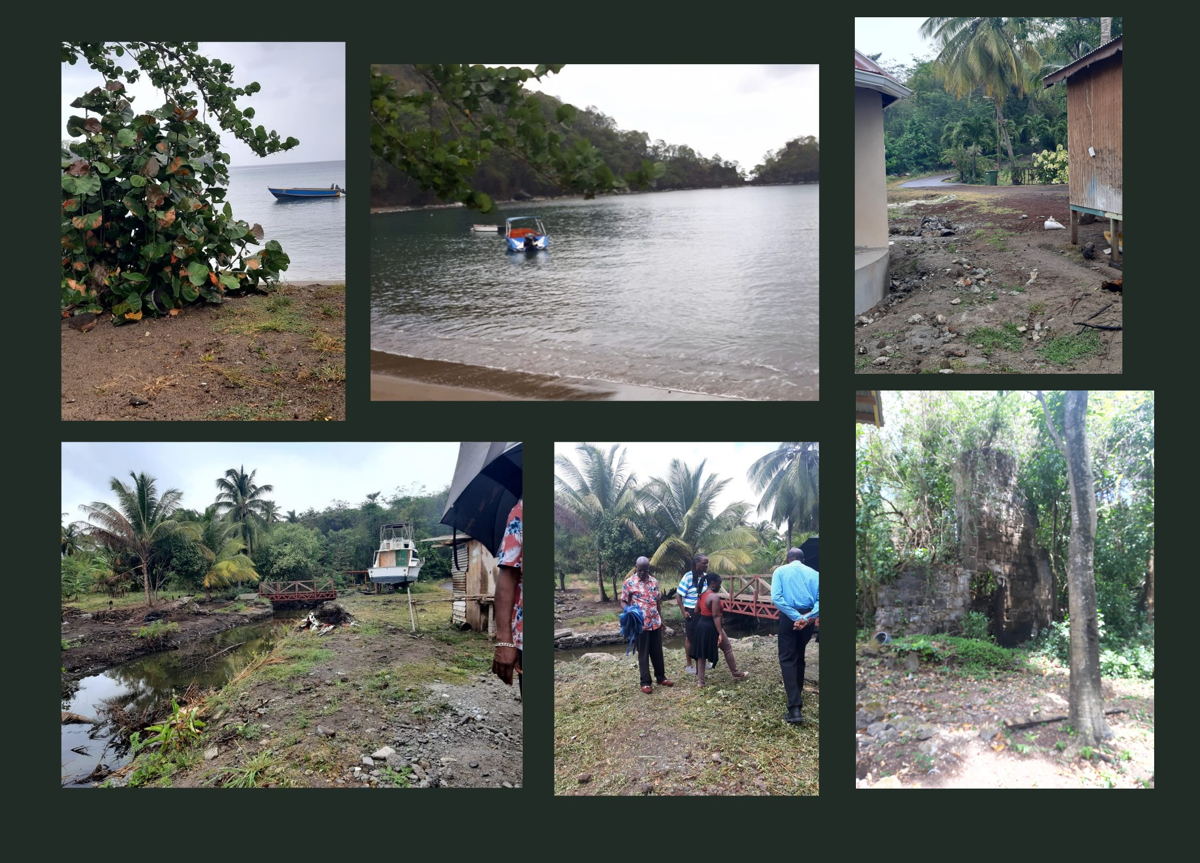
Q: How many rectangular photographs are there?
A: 6